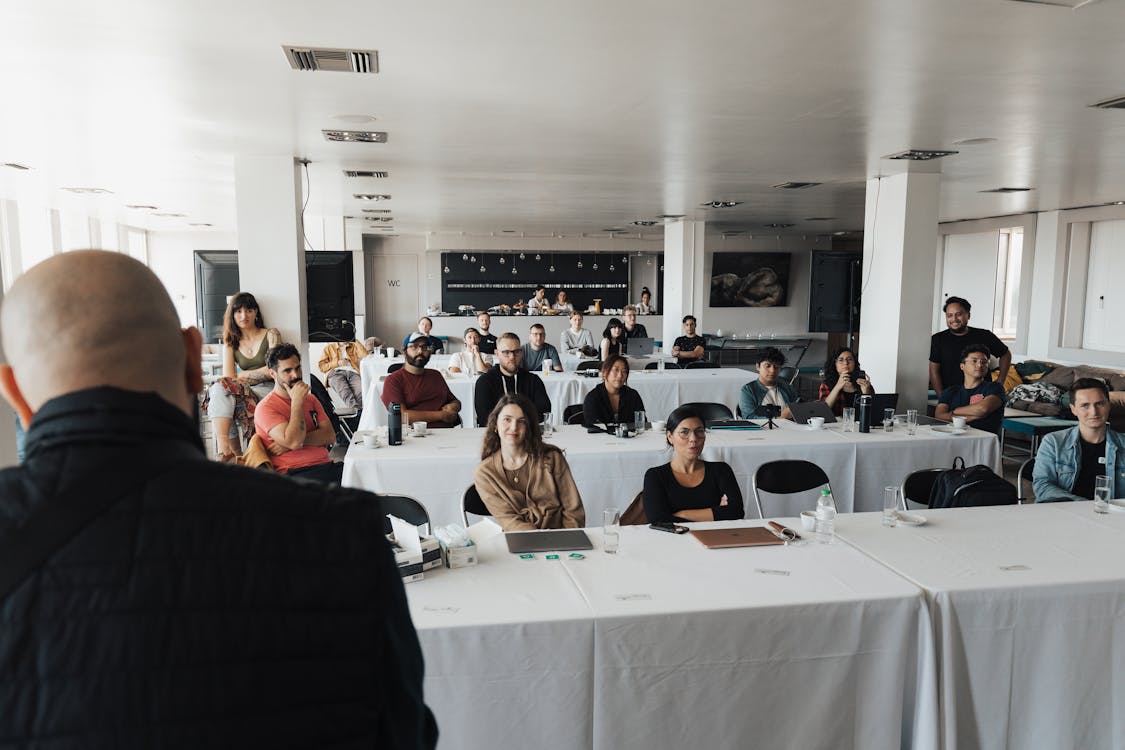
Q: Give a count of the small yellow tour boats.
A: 0